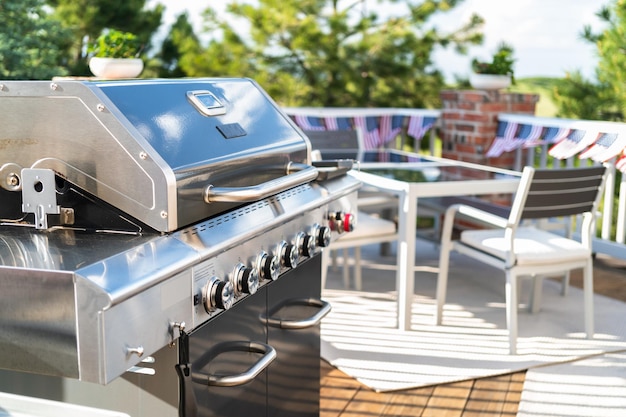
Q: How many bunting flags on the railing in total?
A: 11